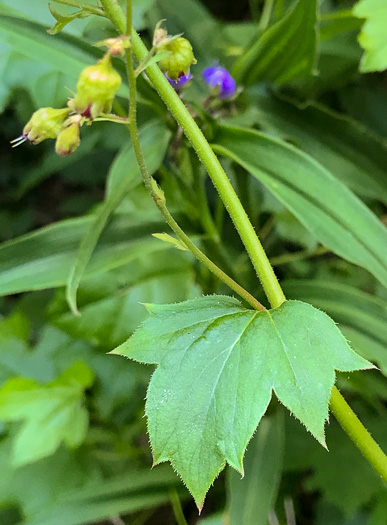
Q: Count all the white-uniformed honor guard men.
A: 0